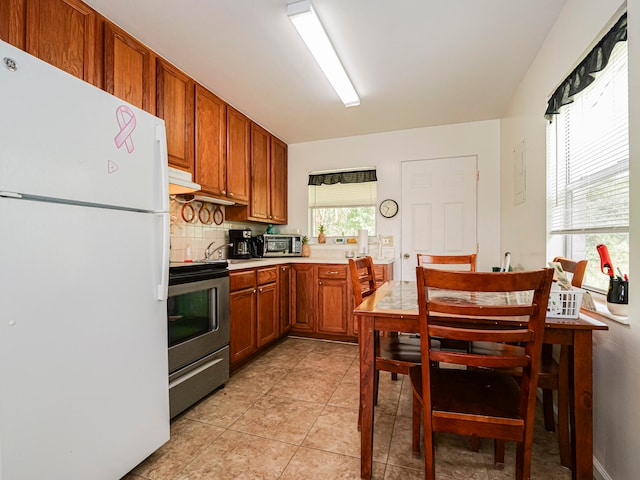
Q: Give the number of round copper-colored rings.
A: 3